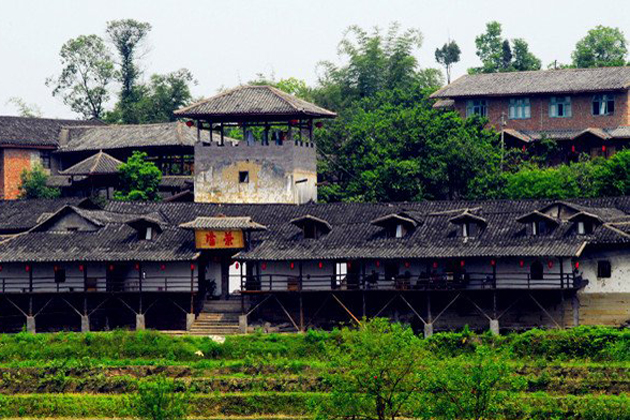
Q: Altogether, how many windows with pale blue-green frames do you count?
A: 4